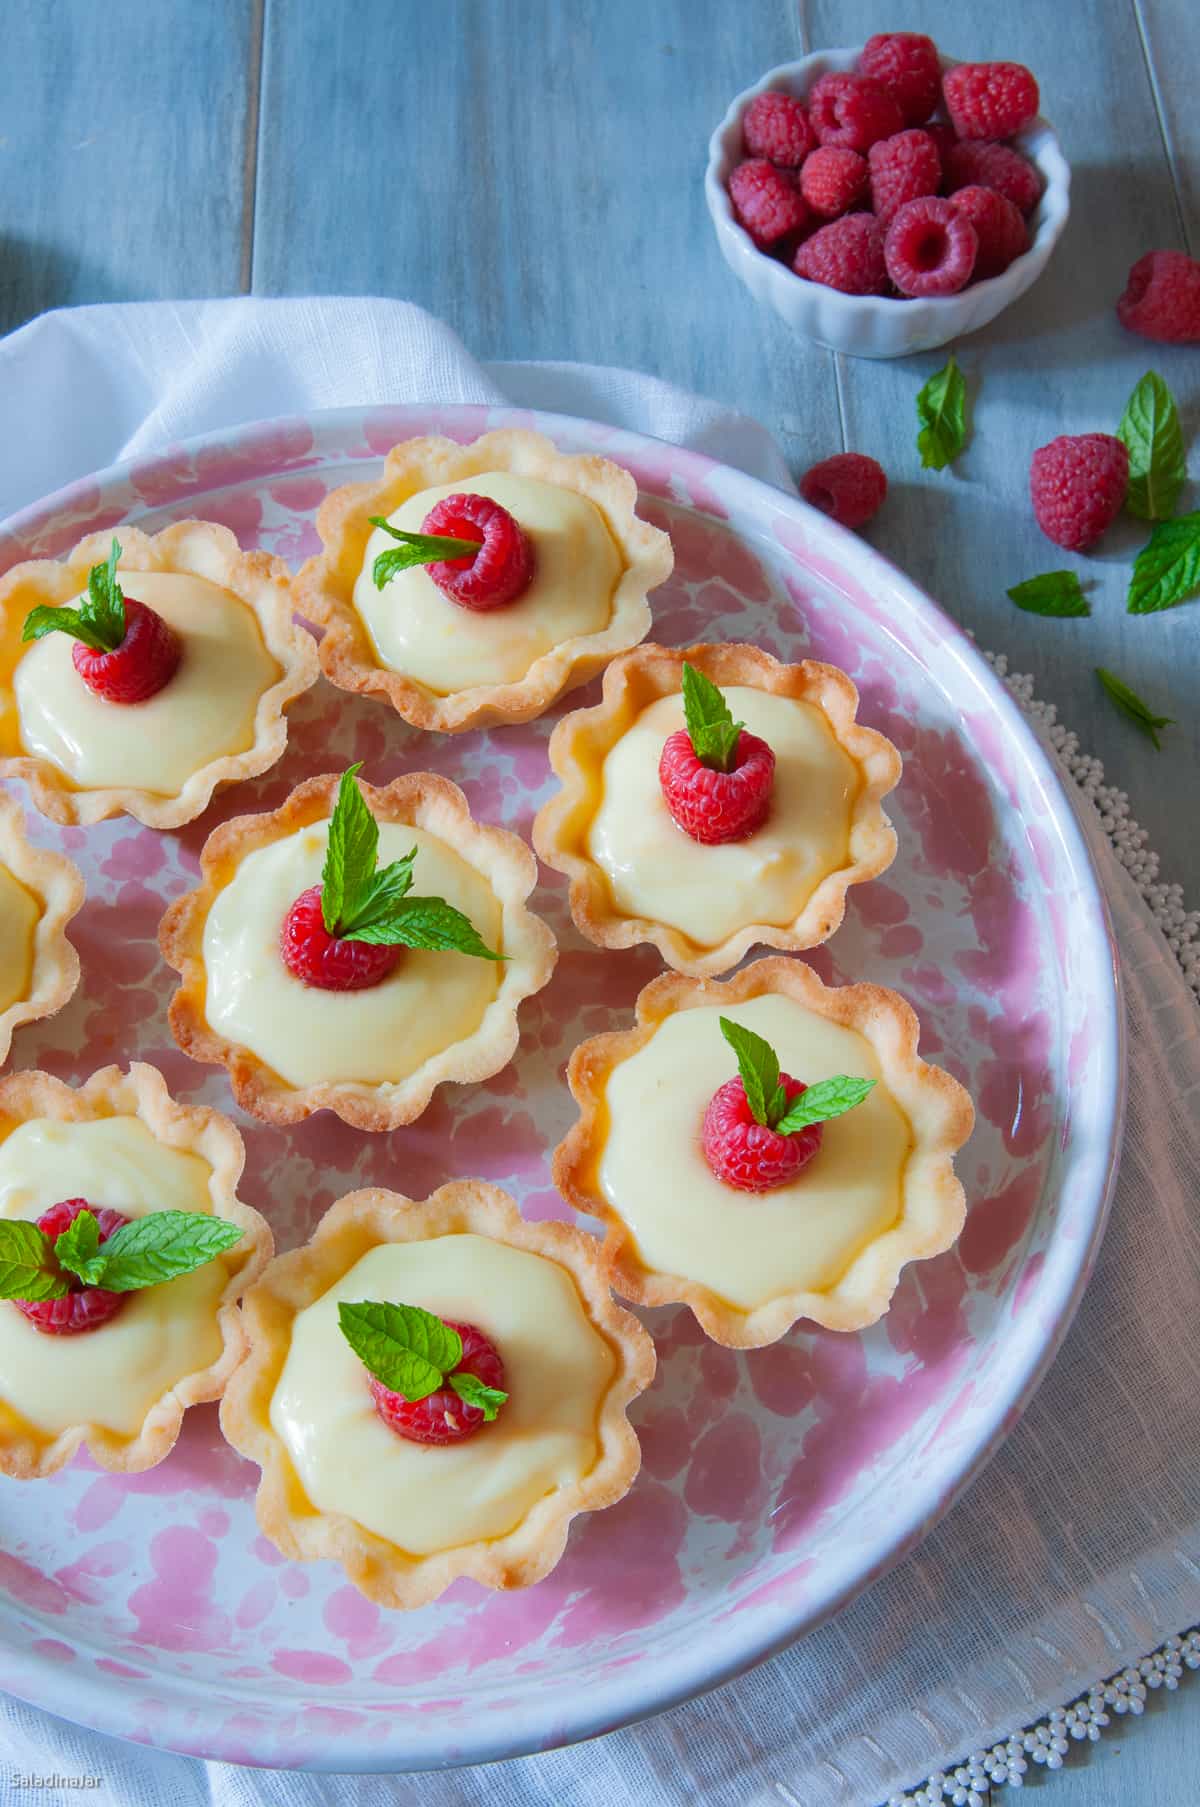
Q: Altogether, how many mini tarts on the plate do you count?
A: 8